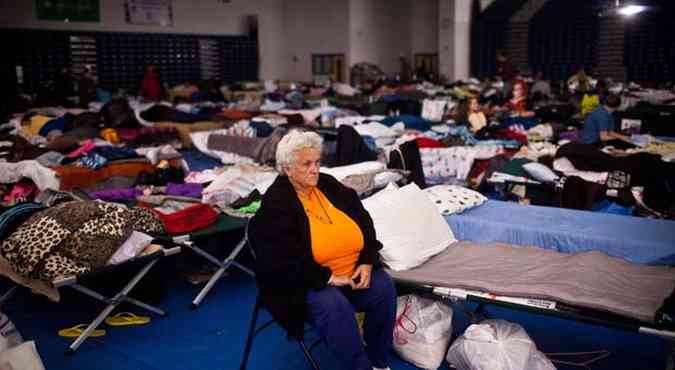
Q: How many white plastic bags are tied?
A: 2